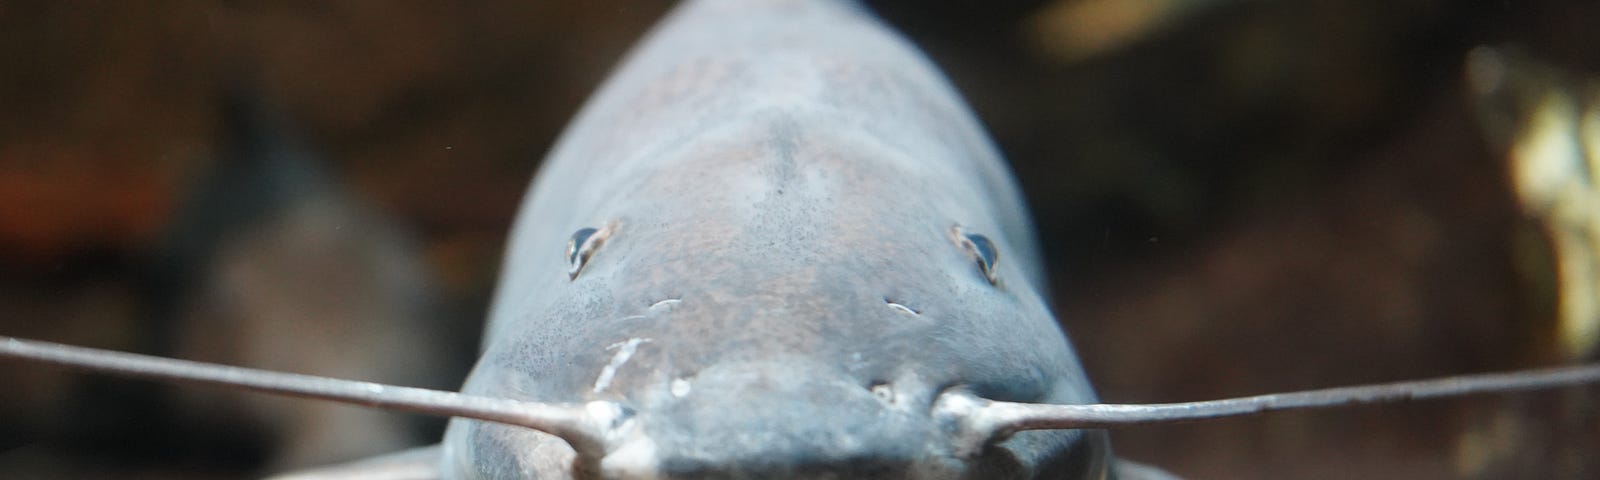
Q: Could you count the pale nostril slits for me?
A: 2